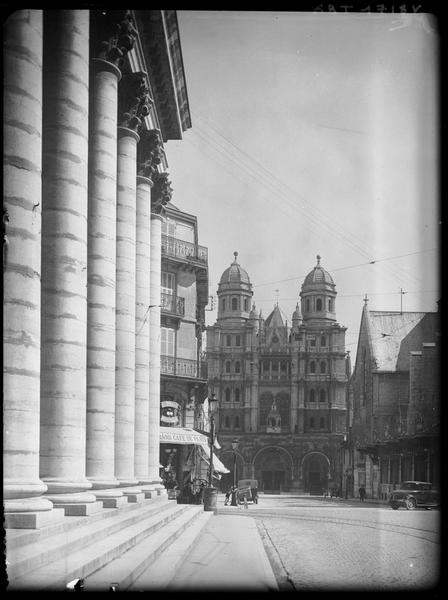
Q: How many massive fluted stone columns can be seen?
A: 6